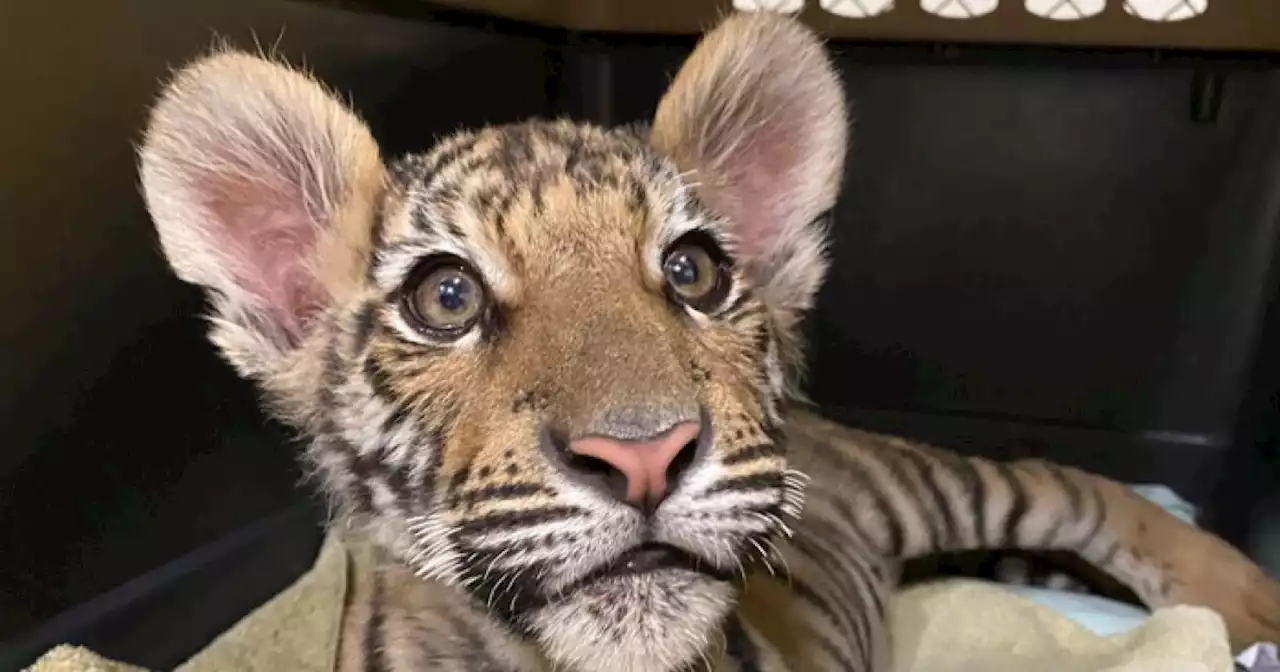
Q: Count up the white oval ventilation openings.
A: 5